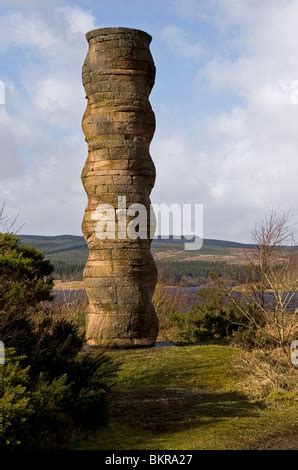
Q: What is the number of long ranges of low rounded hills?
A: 1